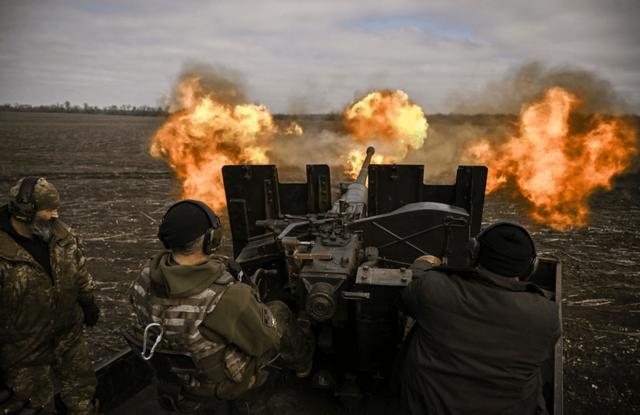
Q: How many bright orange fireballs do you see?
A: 3